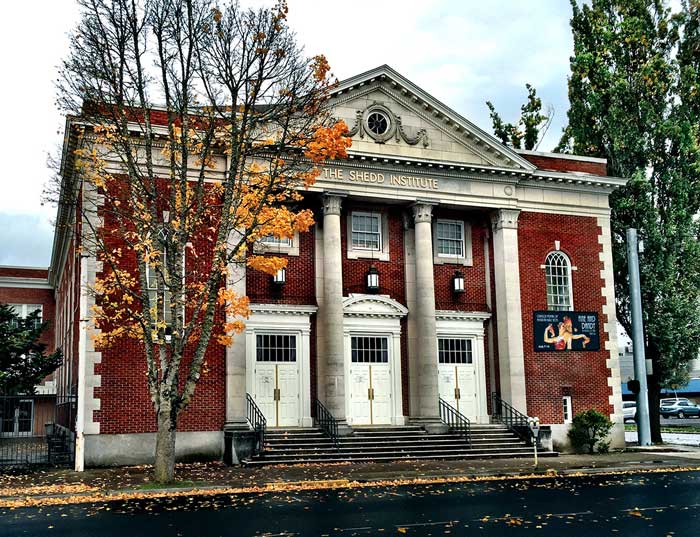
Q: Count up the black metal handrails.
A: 4